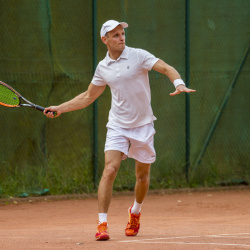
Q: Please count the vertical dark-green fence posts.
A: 2